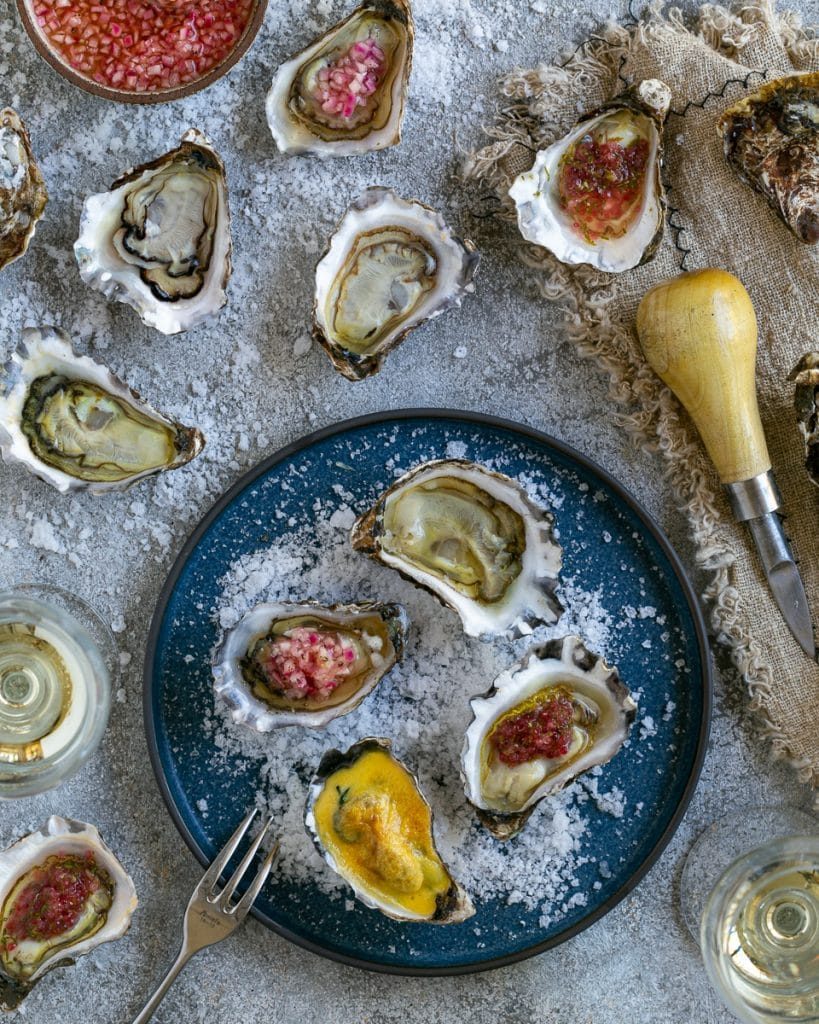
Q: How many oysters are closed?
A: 3